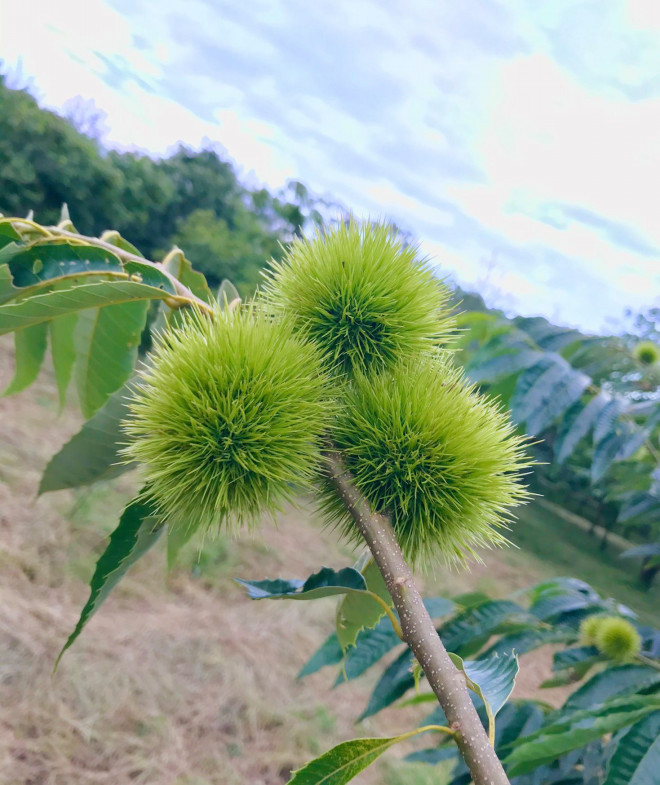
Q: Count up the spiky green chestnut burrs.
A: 6